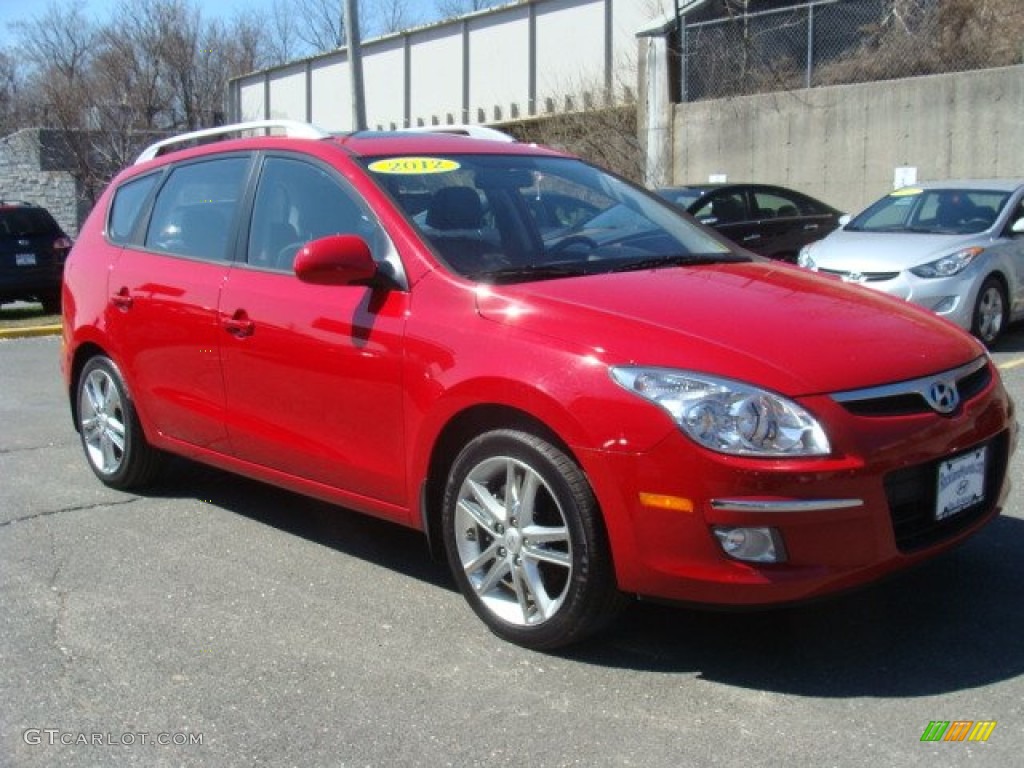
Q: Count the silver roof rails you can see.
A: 2